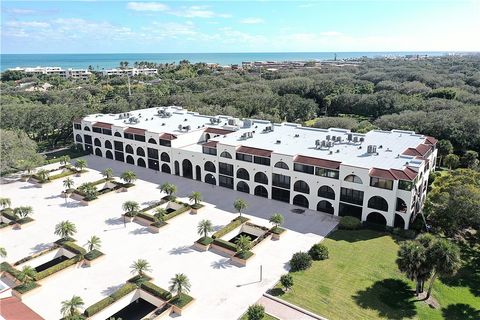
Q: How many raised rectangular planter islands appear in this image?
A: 7